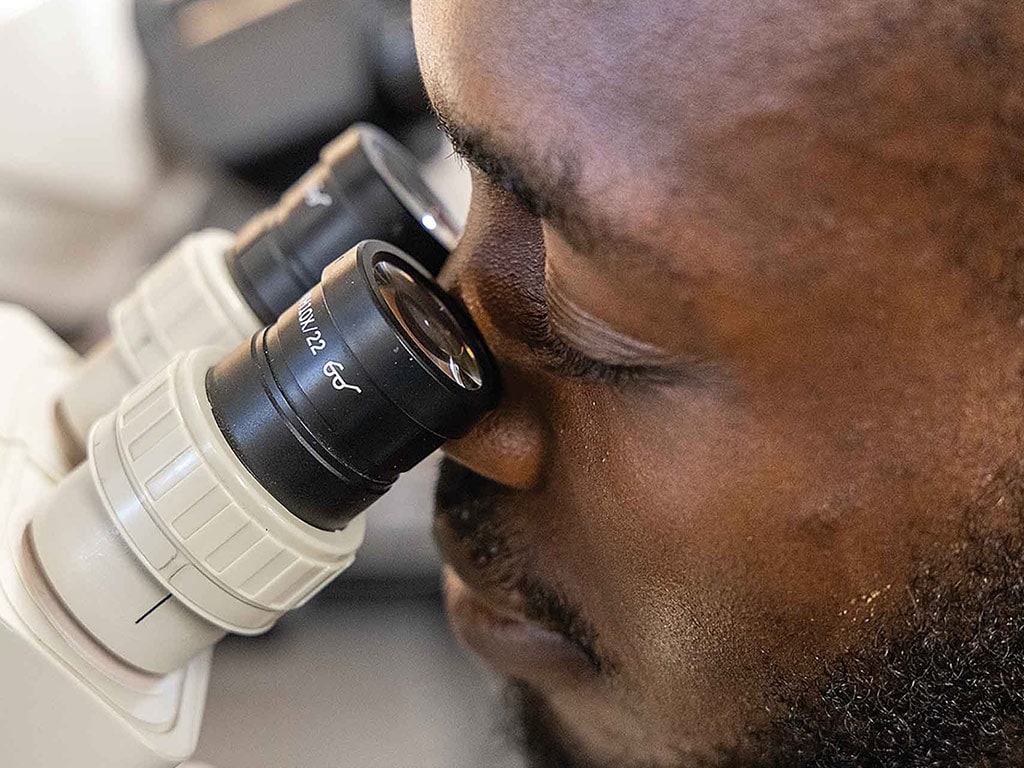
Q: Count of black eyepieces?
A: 2